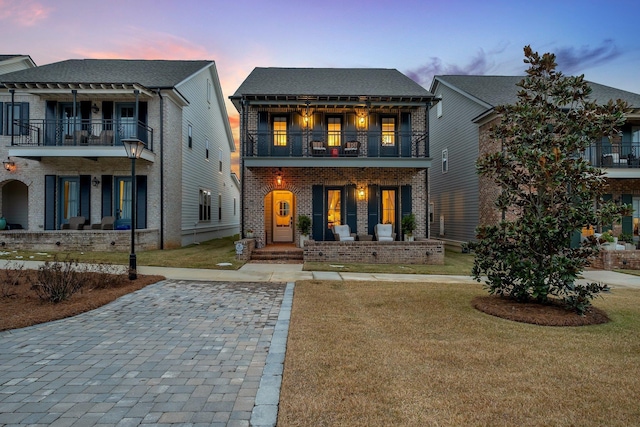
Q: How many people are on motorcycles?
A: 0